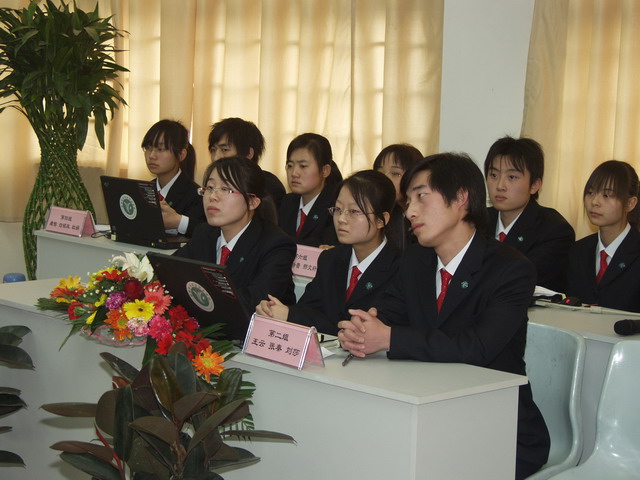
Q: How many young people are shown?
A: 9